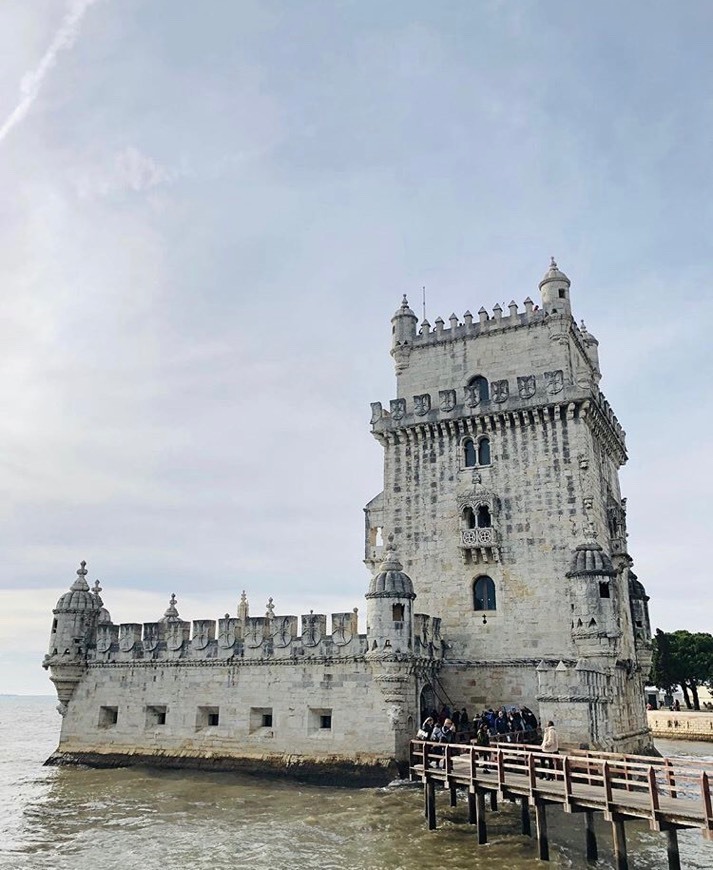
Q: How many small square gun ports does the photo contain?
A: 5